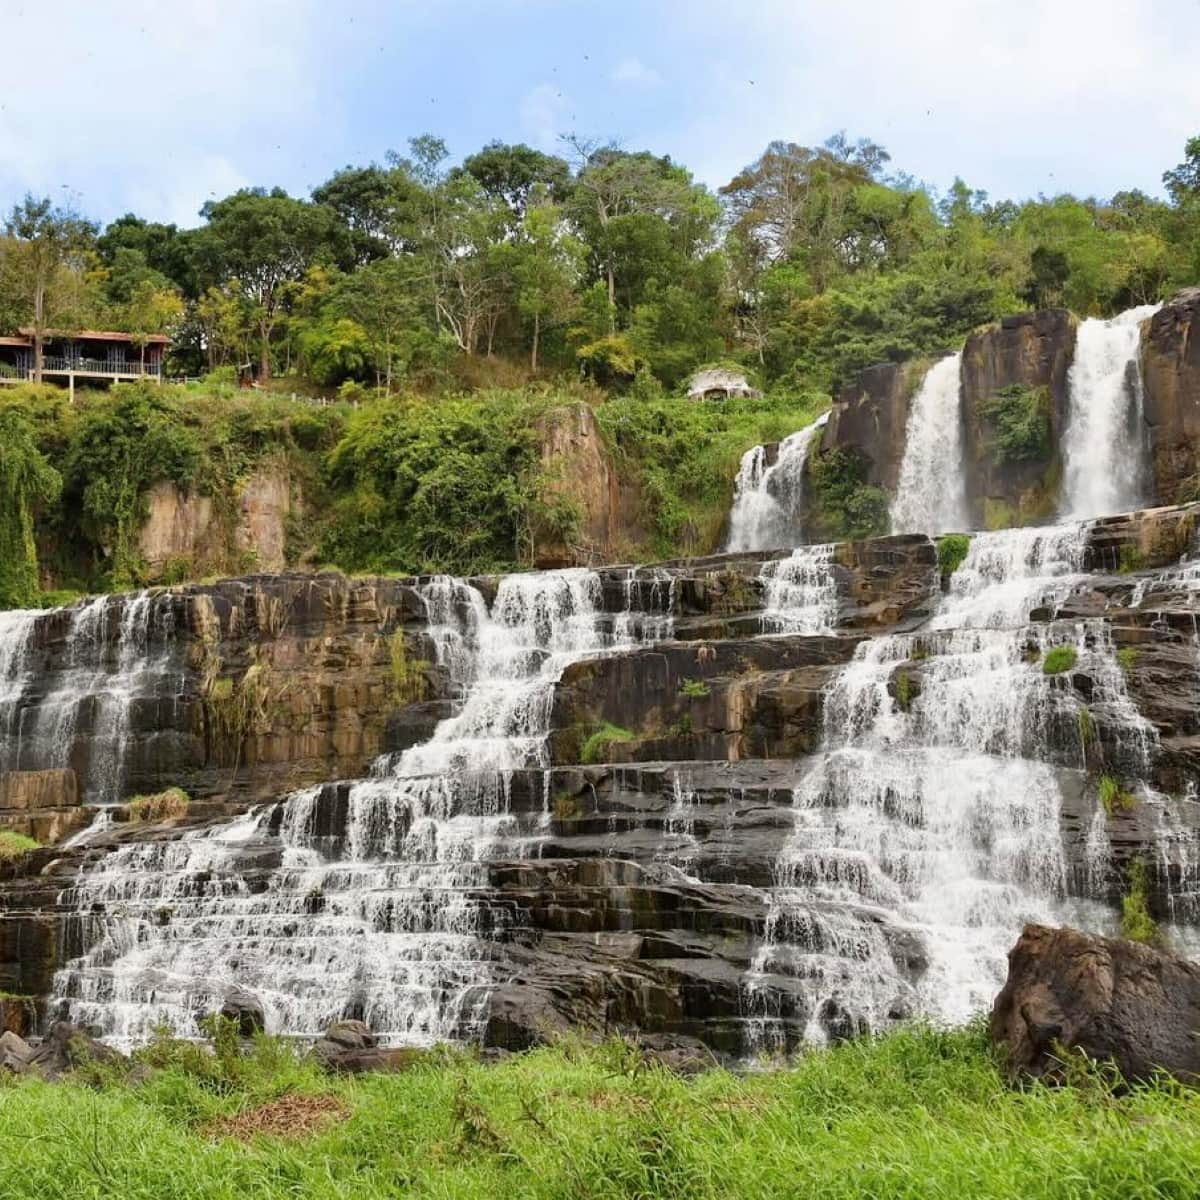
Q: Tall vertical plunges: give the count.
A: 3